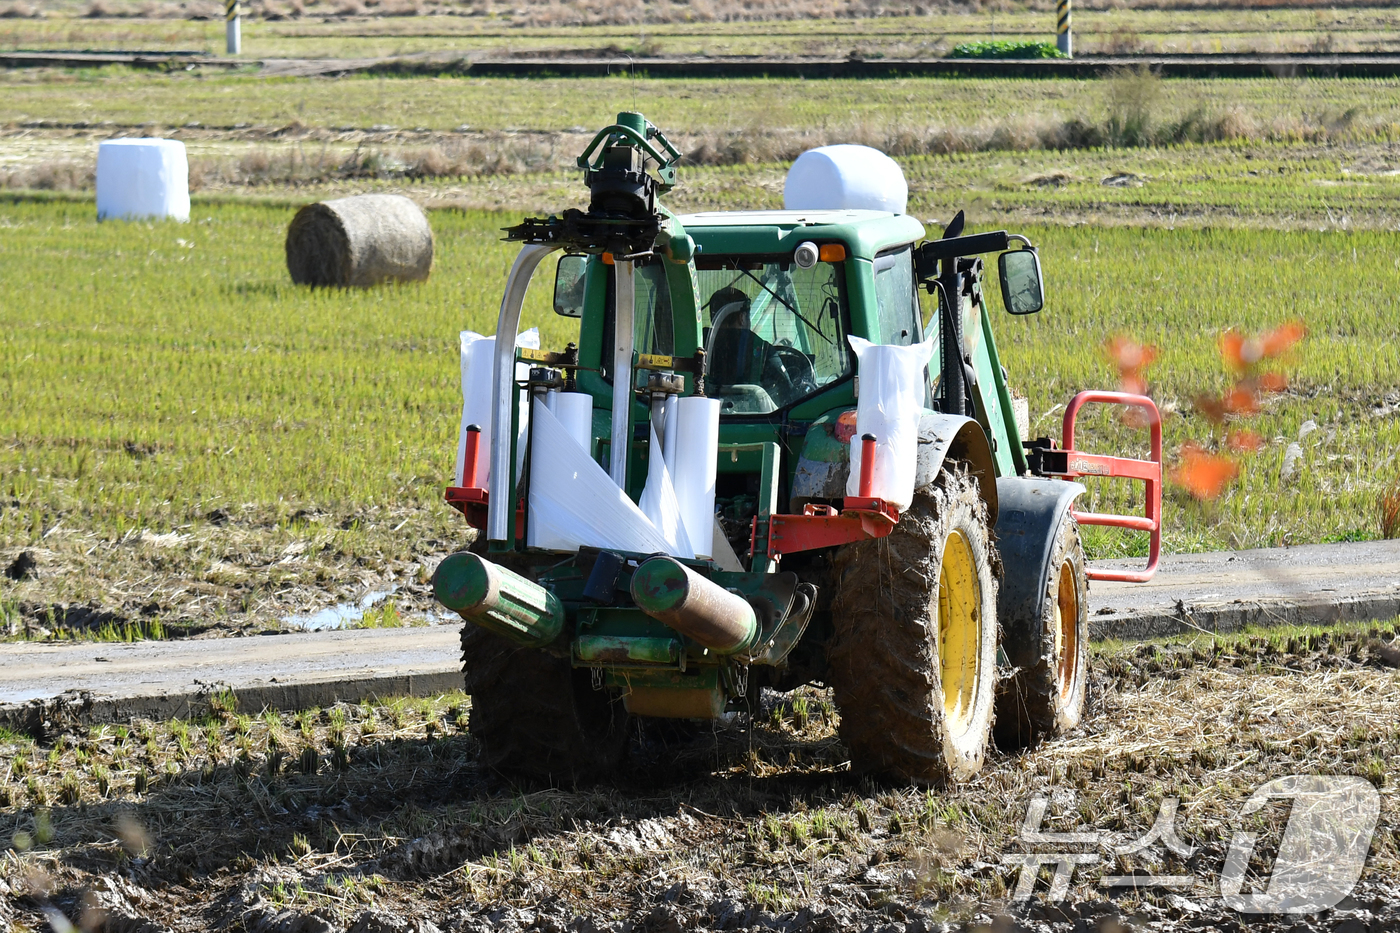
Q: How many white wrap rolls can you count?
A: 4